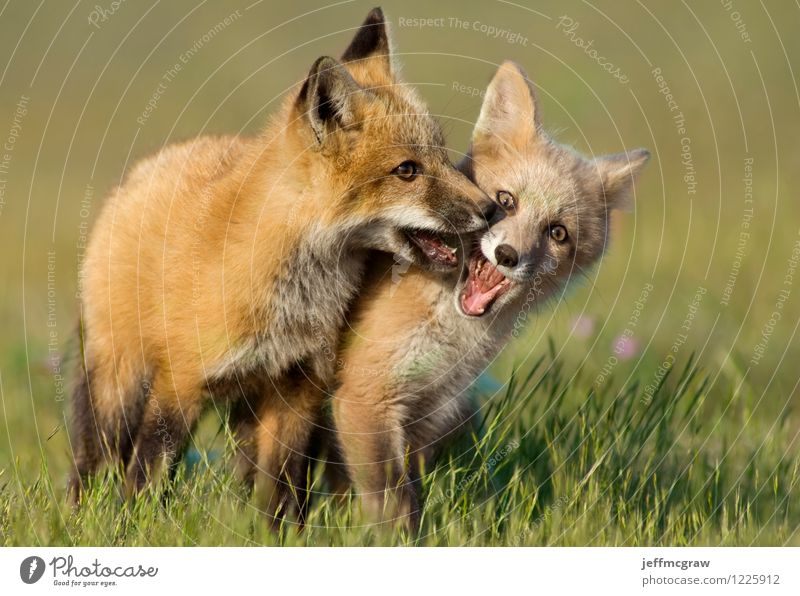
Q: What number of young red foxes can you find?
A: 2